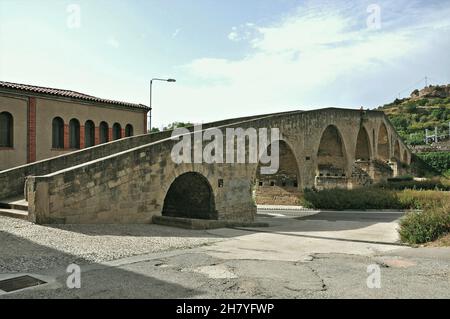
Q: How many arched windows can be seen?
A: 7